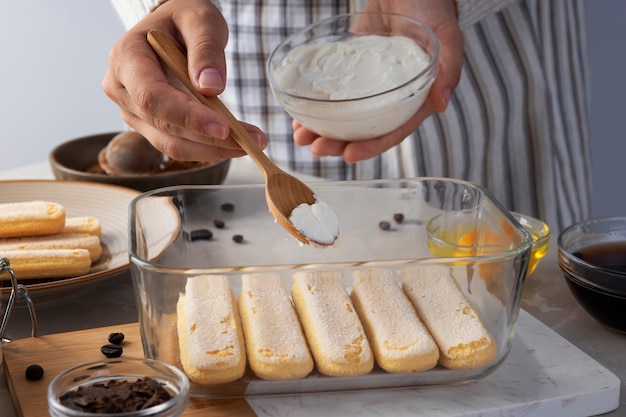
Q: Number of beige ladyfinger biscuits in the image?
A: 9